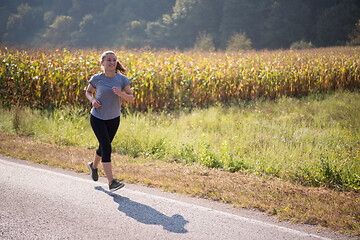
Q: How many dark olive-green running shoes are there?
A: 2